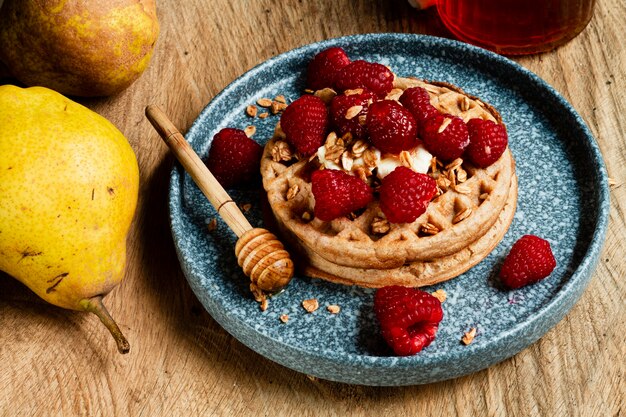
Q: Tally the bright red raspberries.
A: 13